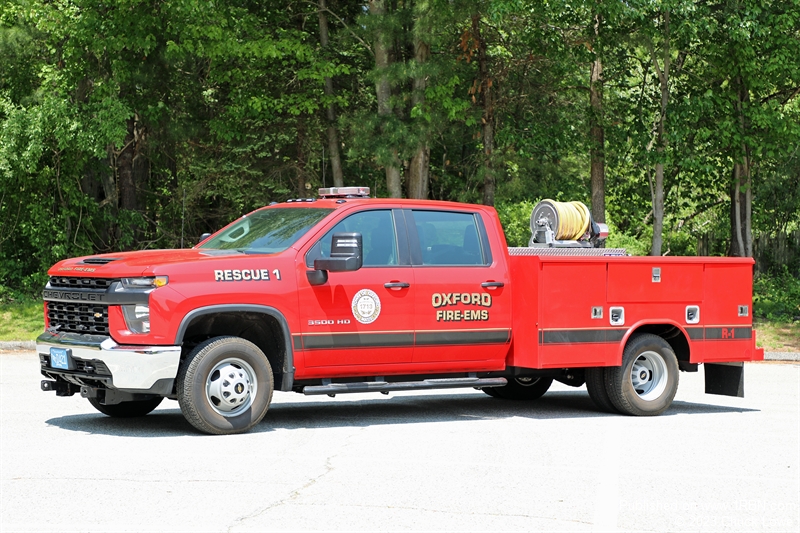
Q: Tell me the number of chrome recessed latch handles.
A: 3